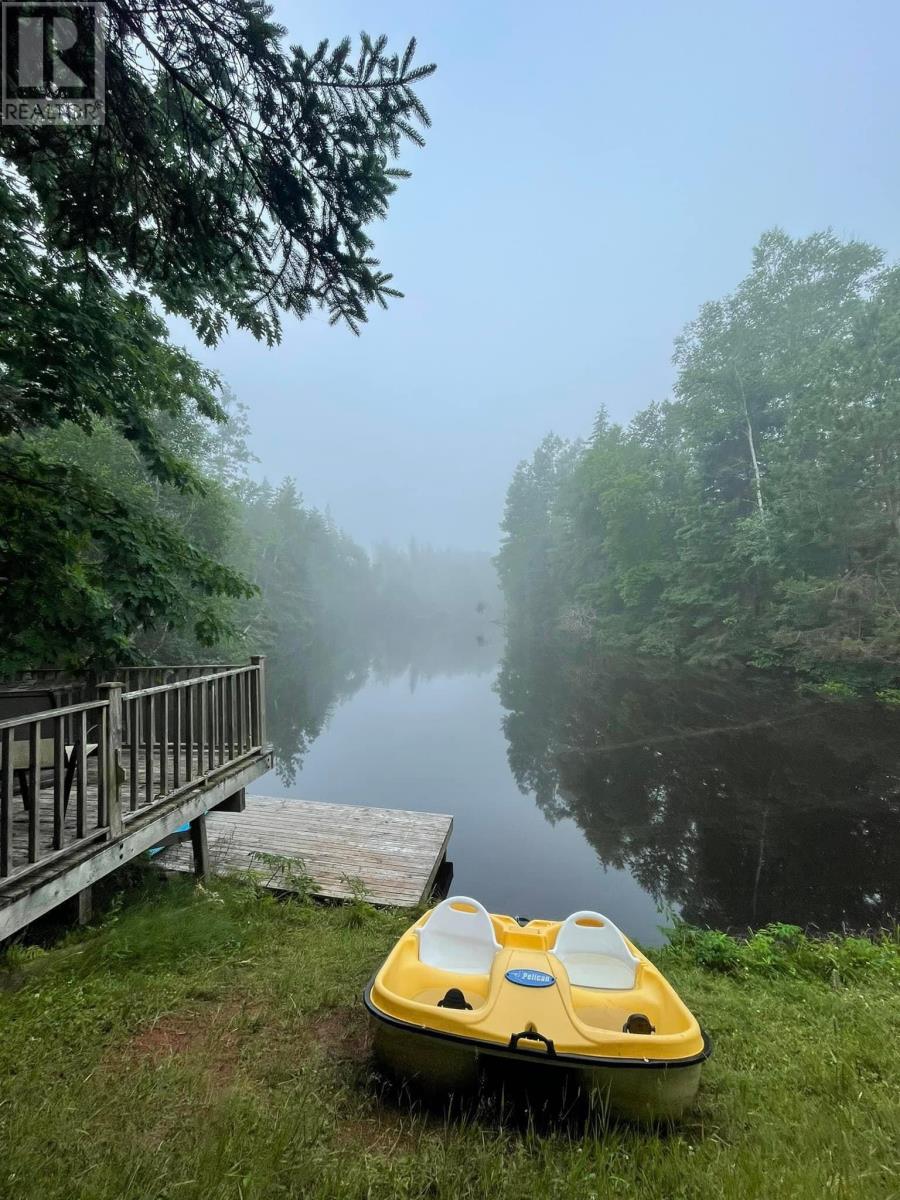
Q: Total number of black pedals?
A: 2